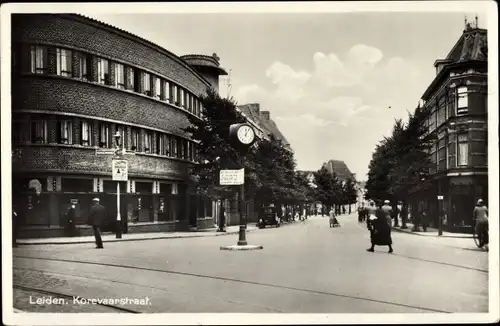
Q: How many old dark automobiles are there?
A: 1